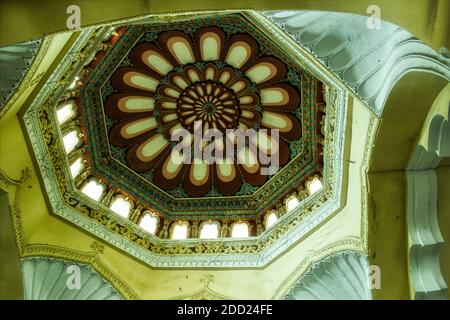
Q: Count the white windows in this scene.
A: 12